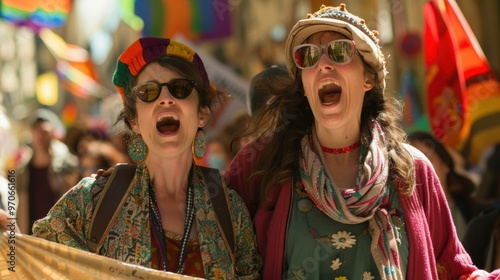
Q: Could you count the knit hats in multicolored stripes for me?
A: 1